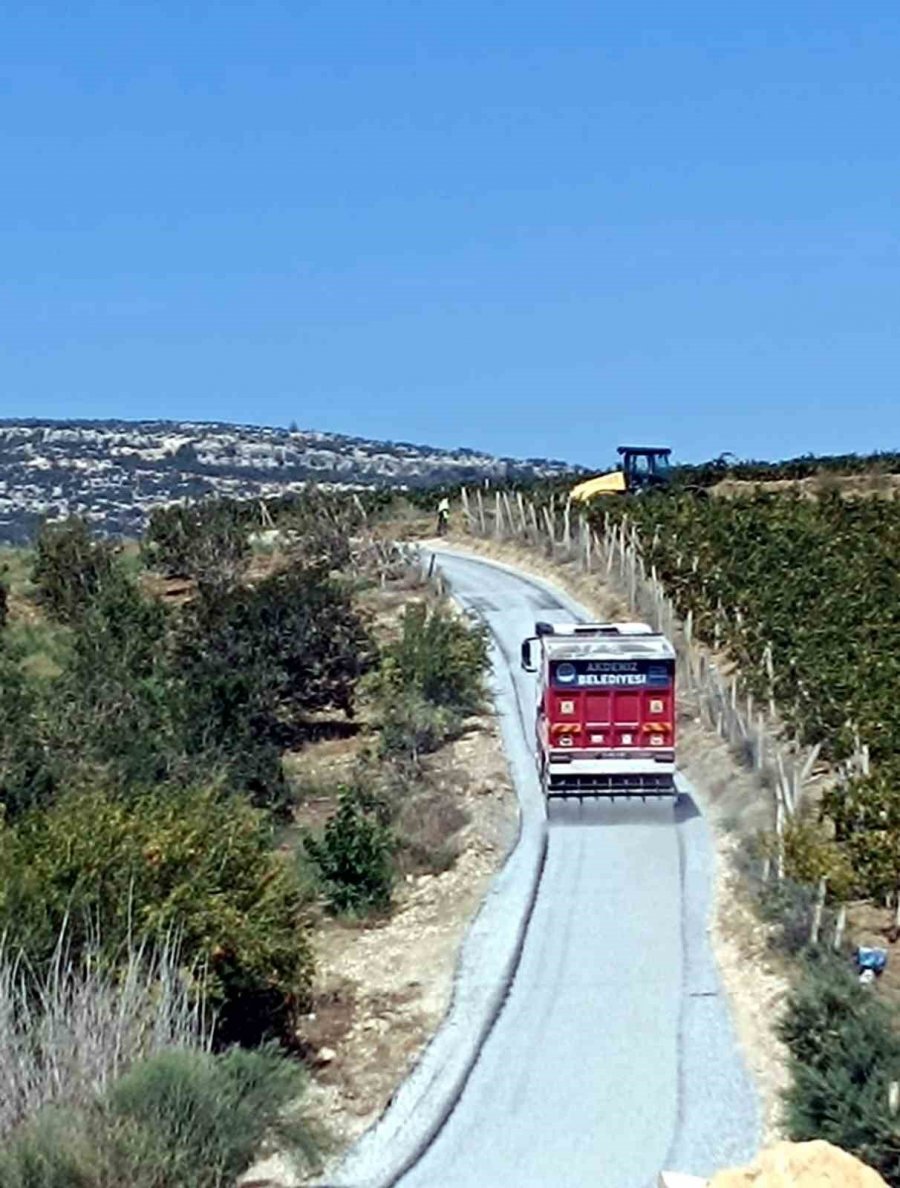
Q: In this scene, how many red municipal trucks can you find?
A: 1